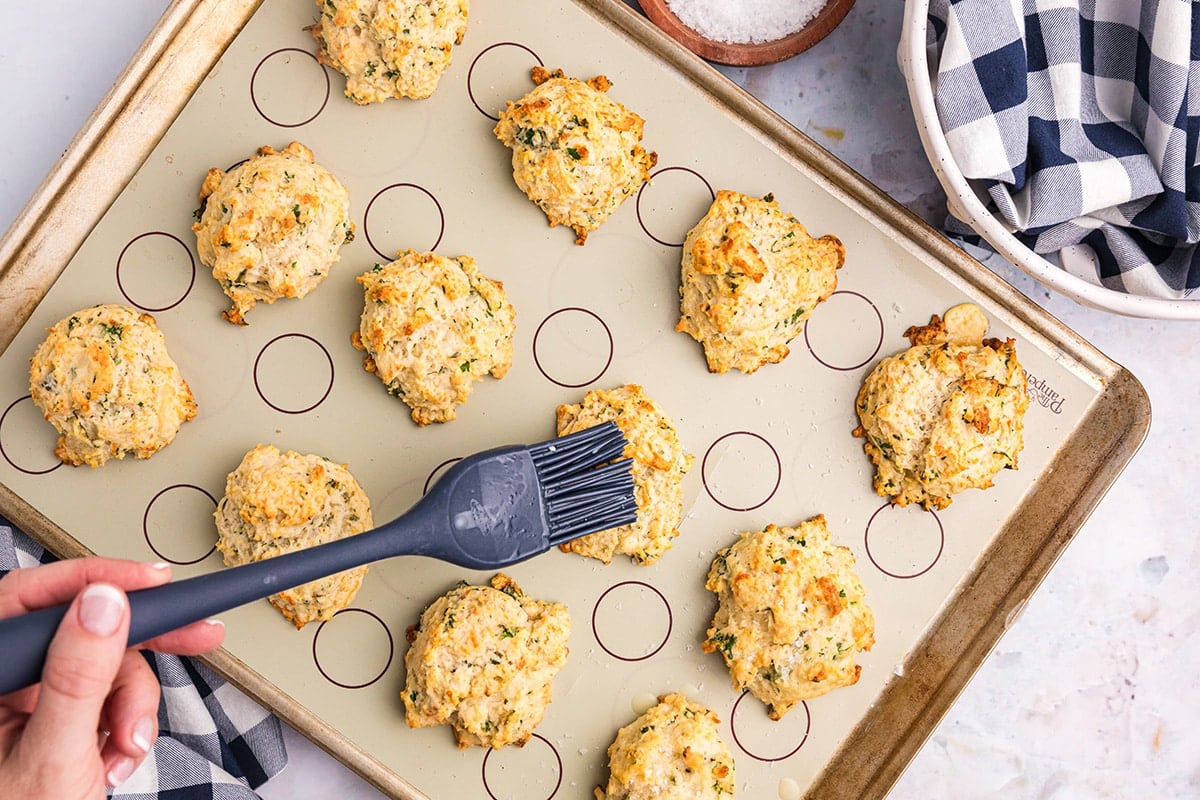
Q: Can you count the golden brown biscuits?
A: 12